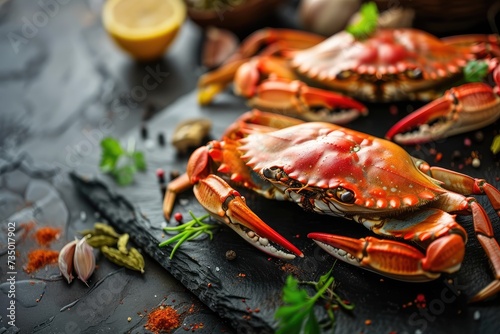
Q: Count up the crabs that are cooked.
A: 2